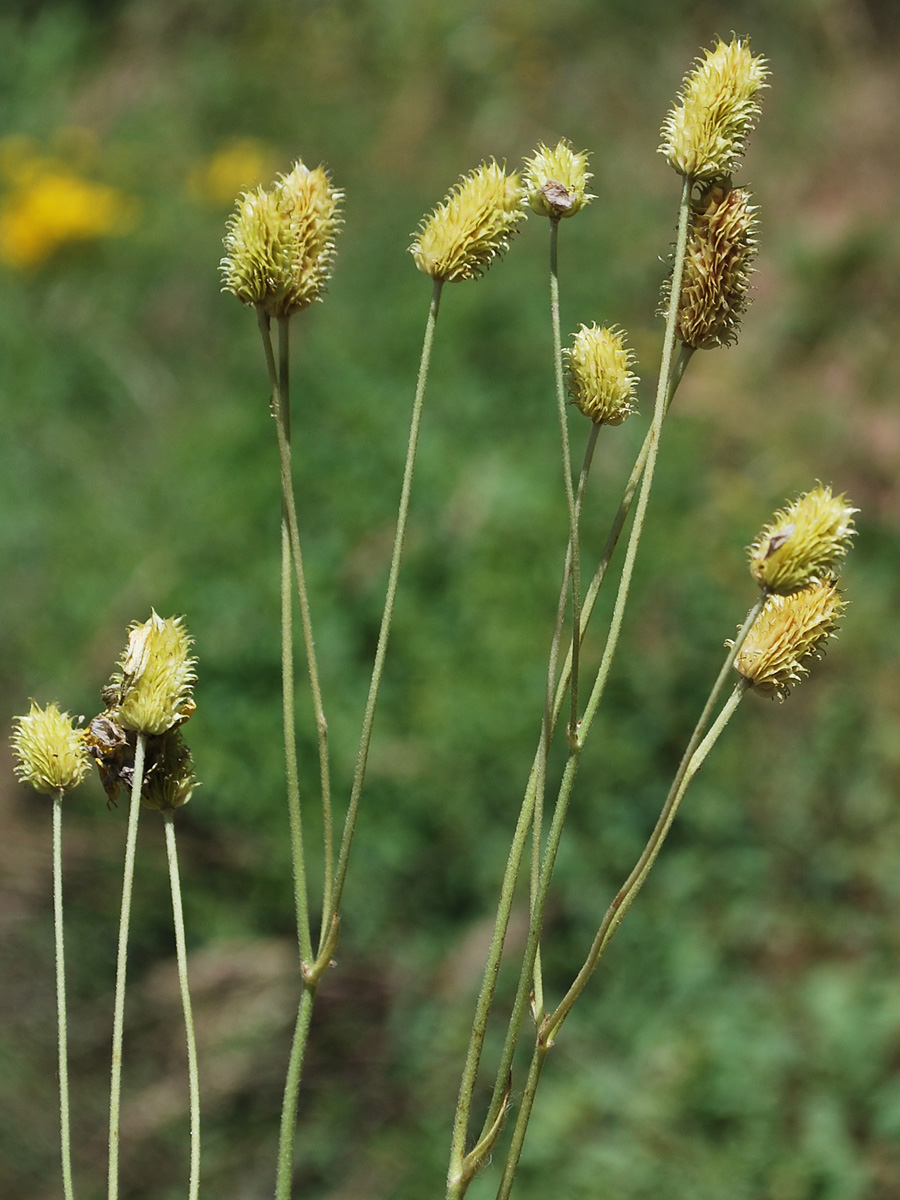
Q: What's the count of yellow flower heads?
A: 12